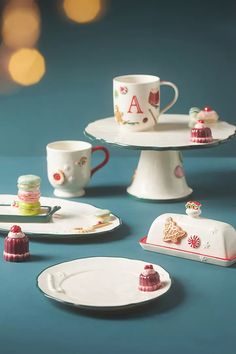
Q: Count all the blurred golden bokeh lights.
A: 3